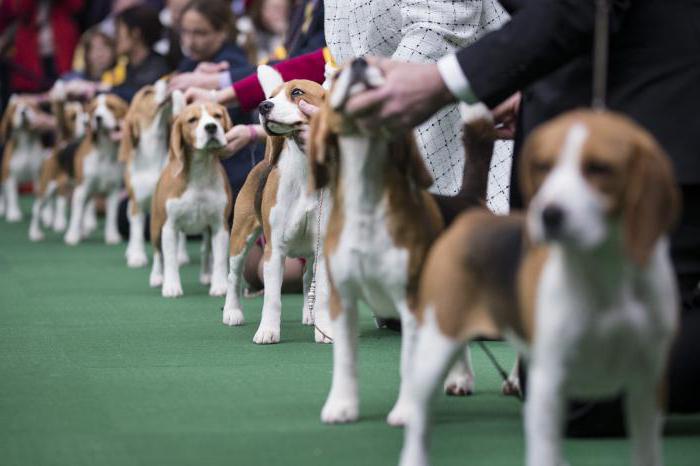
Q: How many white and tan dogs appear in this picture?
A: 8